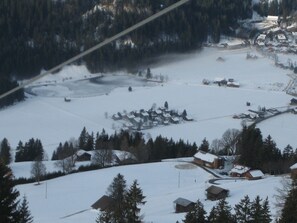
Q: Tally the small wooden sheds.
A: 3